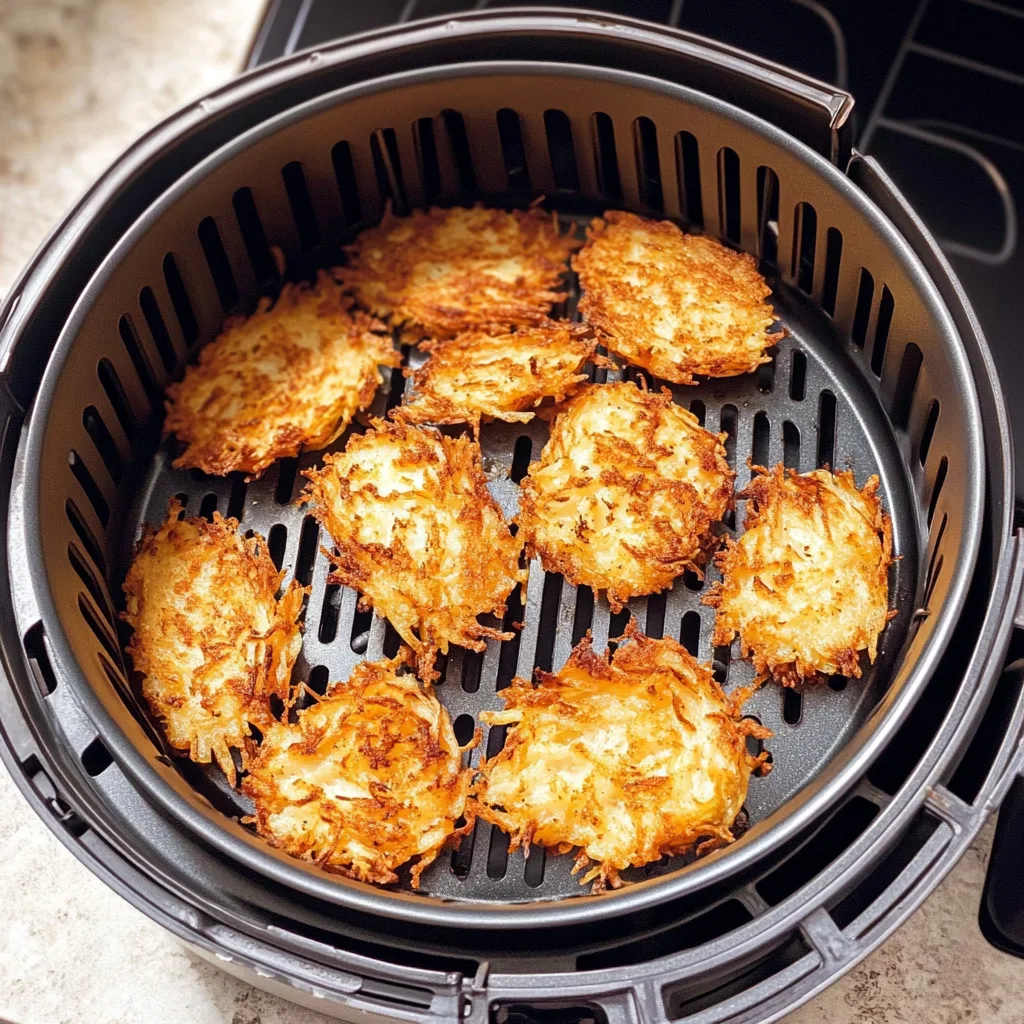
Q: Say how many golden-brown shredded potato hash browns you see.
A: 10